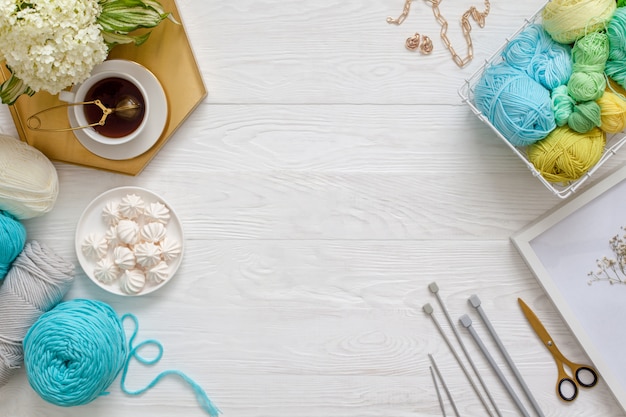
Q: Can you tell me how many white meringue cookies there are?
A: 13